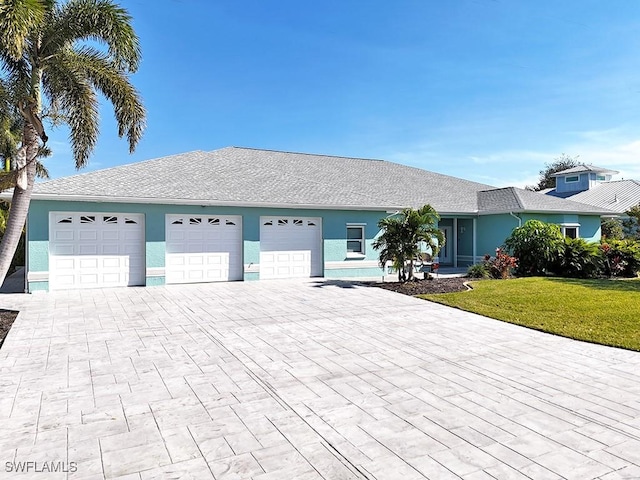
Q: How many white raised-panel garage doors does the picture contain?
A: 3